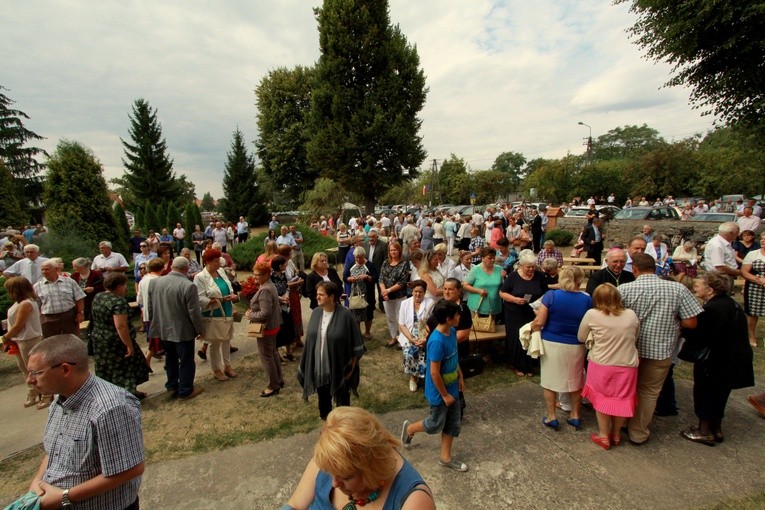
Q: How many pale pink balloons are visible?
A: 0